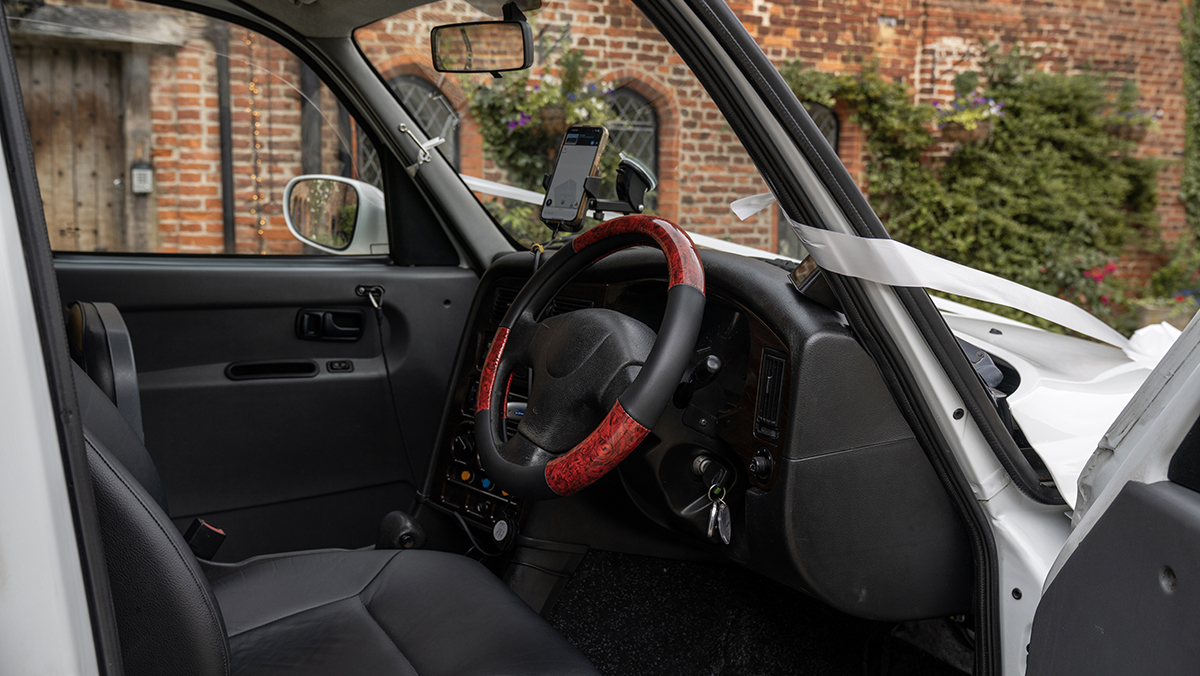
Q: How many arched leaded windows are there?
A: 3